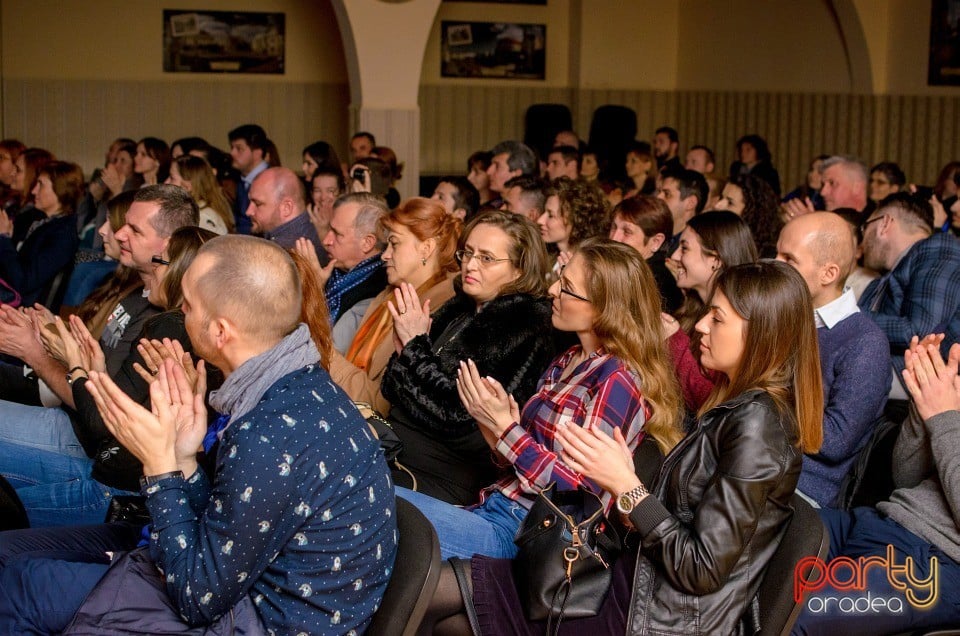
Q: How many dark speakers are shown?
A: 2